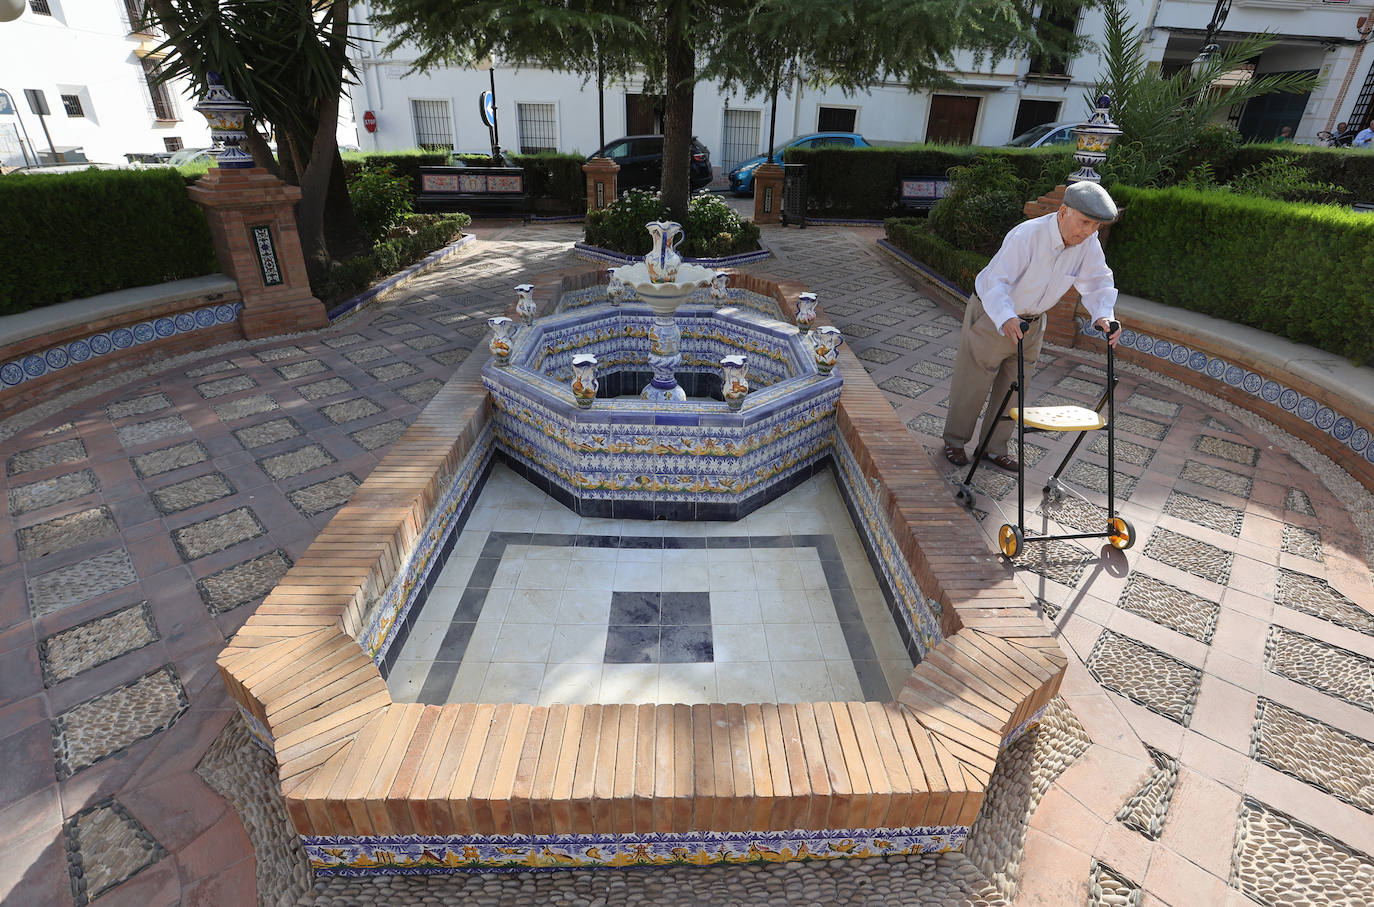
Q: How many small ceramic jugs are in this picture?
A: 8